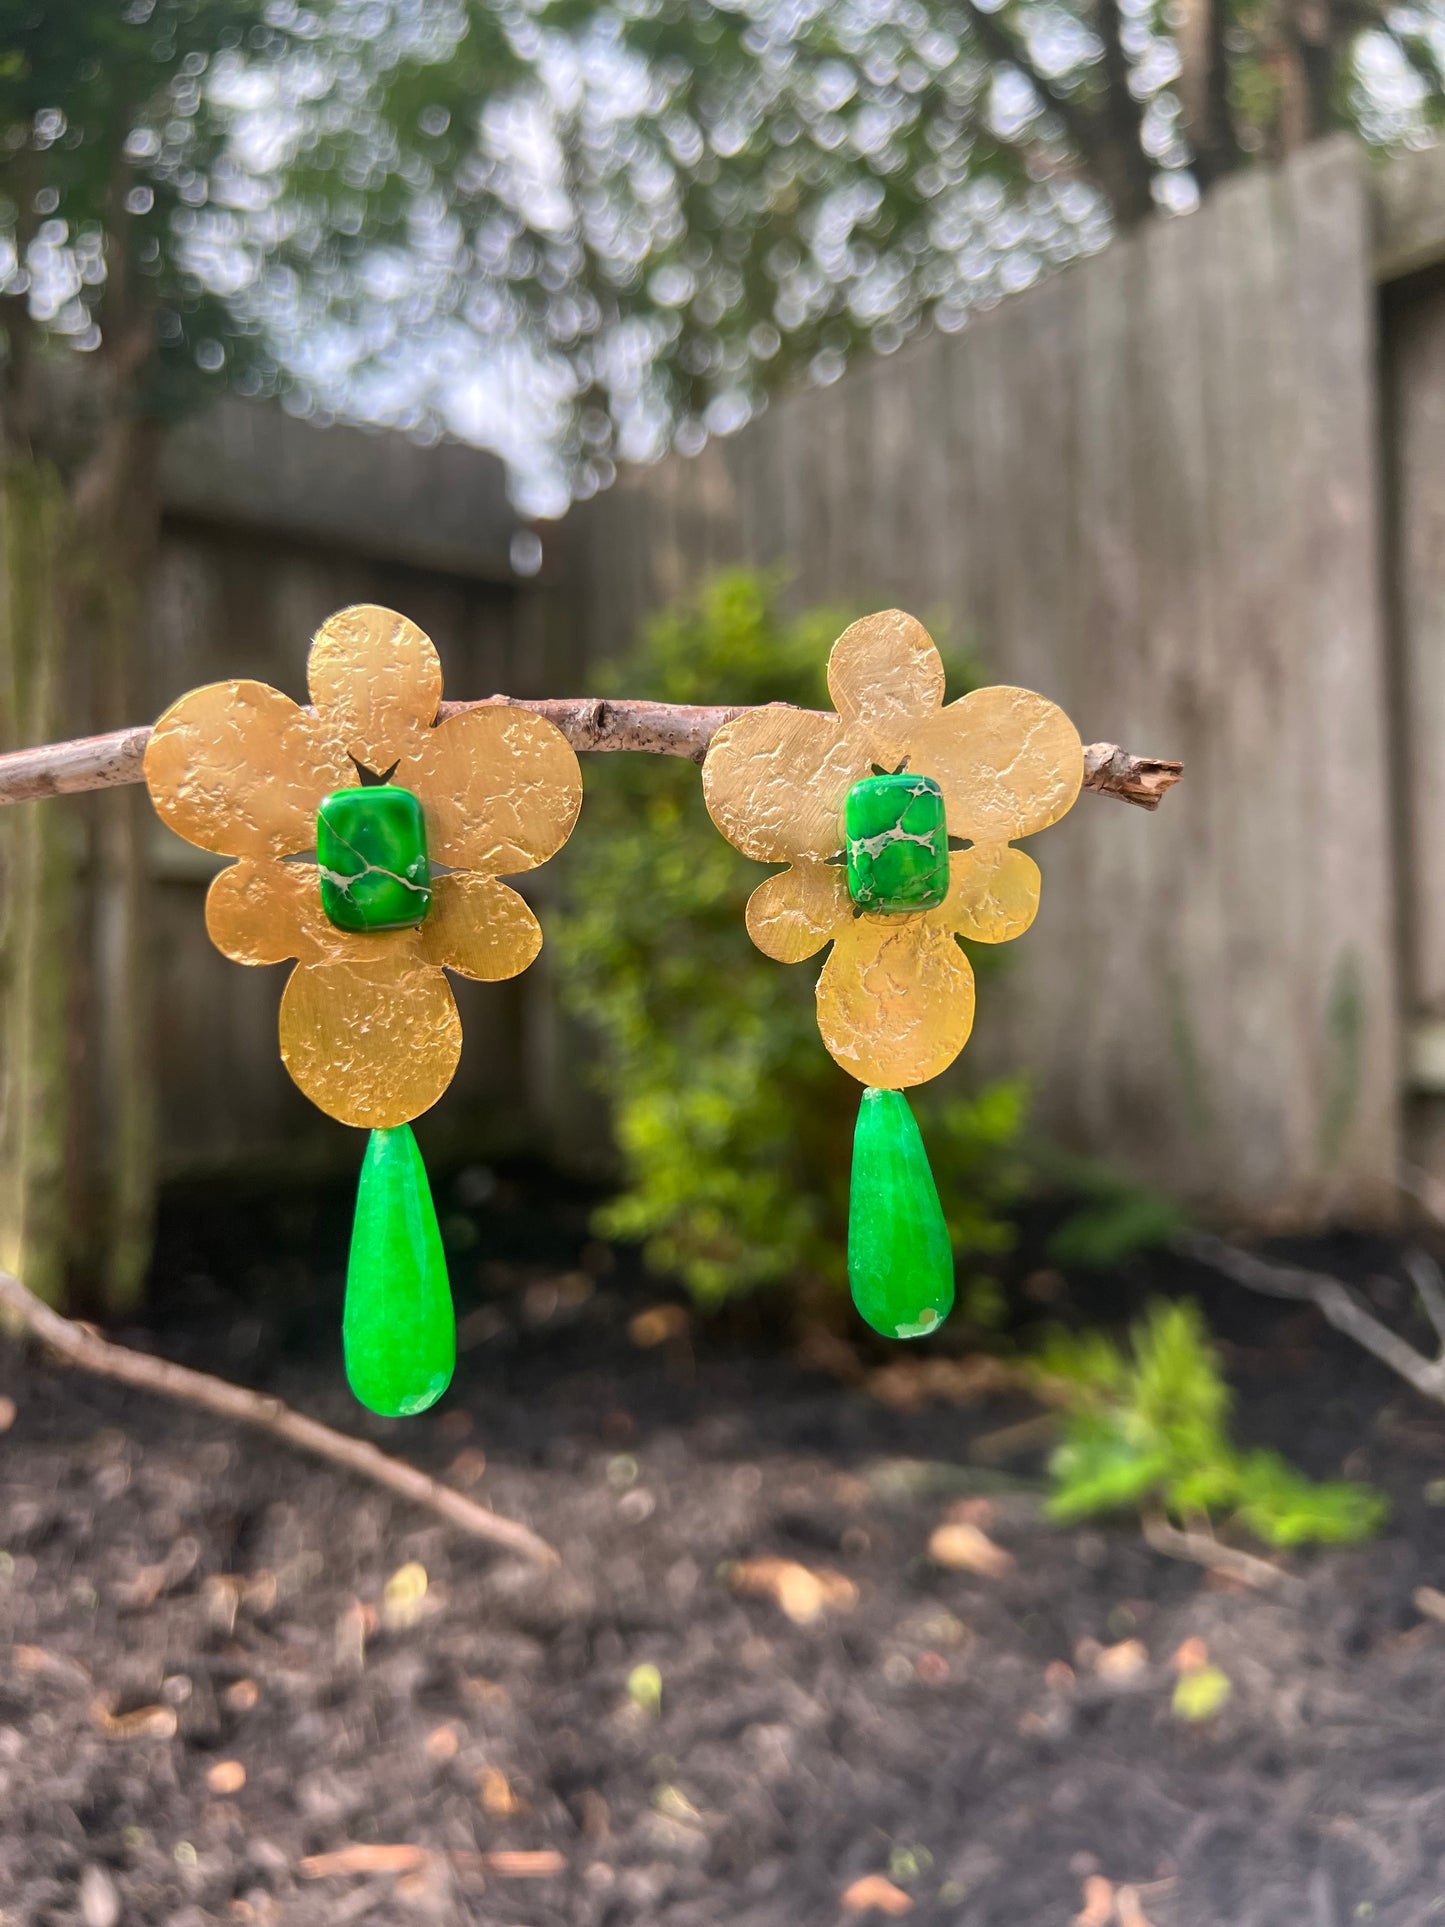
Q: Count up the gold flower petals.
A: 12